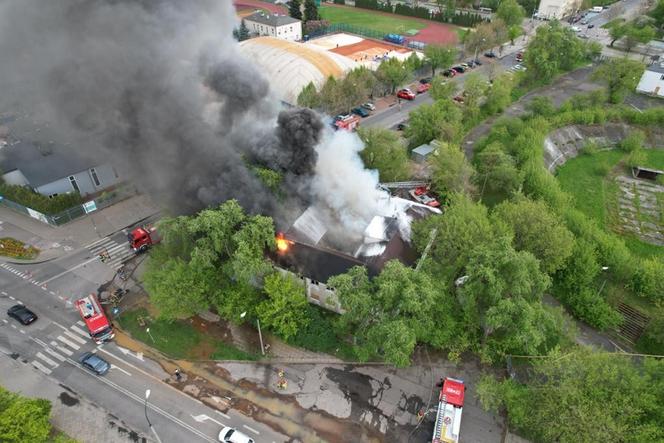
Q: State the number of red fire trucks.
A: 5